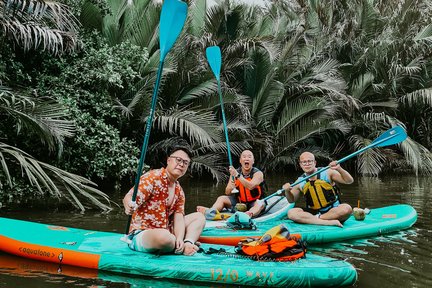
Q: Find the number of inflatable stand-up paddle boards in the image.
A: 3